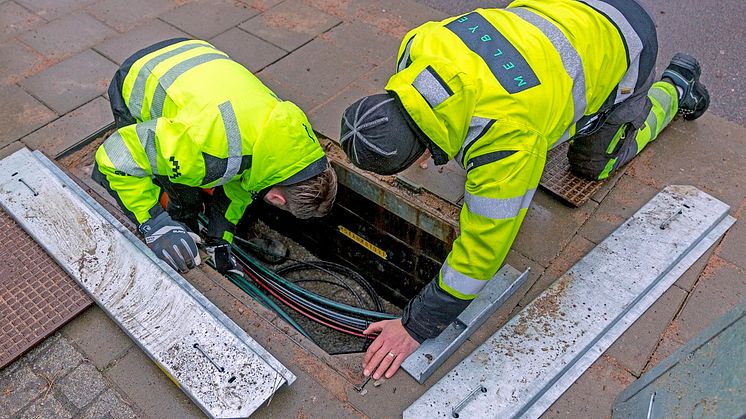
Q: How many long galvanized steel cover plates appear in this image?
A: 2